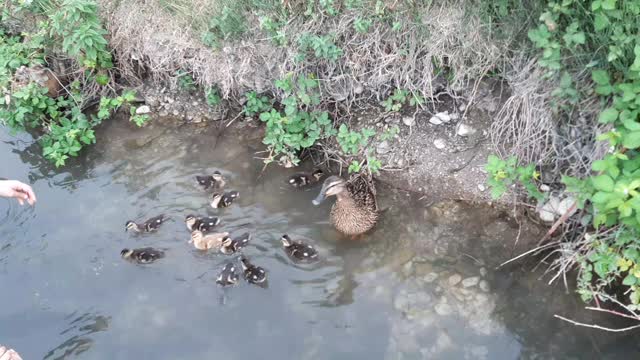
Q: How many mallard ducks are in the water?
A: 12